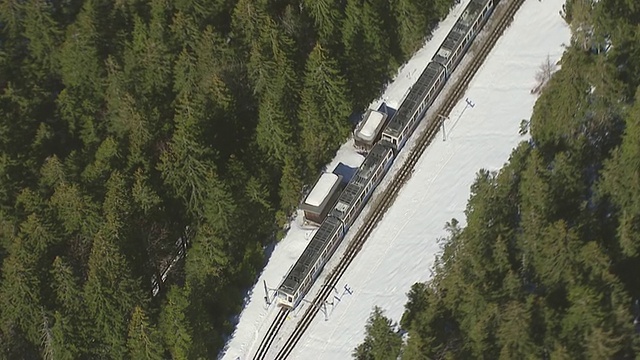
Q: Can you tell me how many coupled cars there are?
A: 4